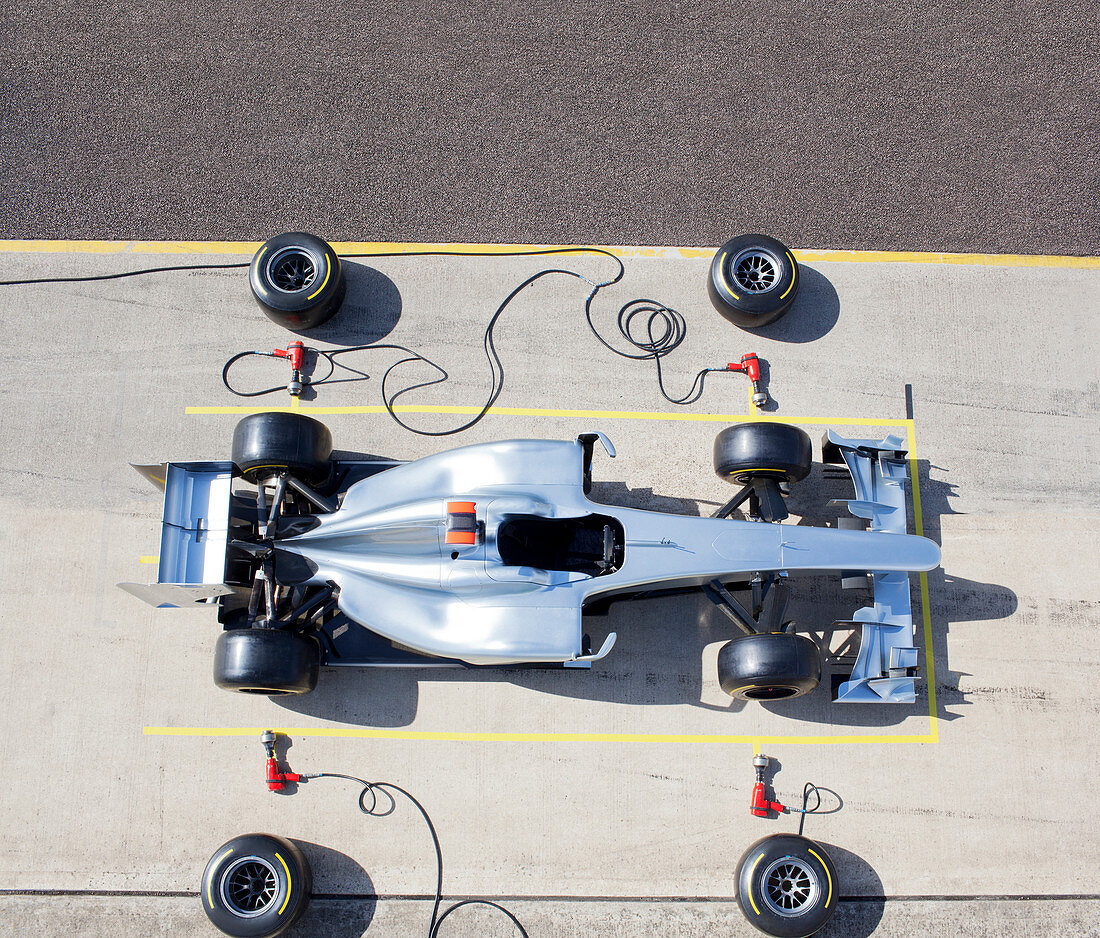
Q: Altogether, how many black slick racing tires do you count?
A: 8